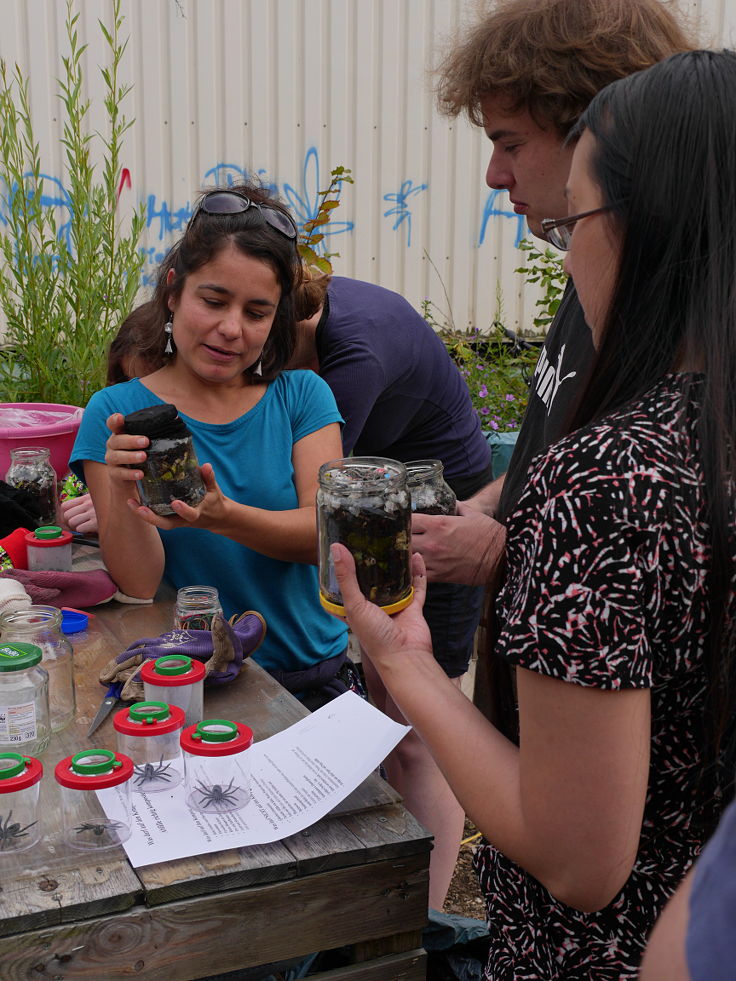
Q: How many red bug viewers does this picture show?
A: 6